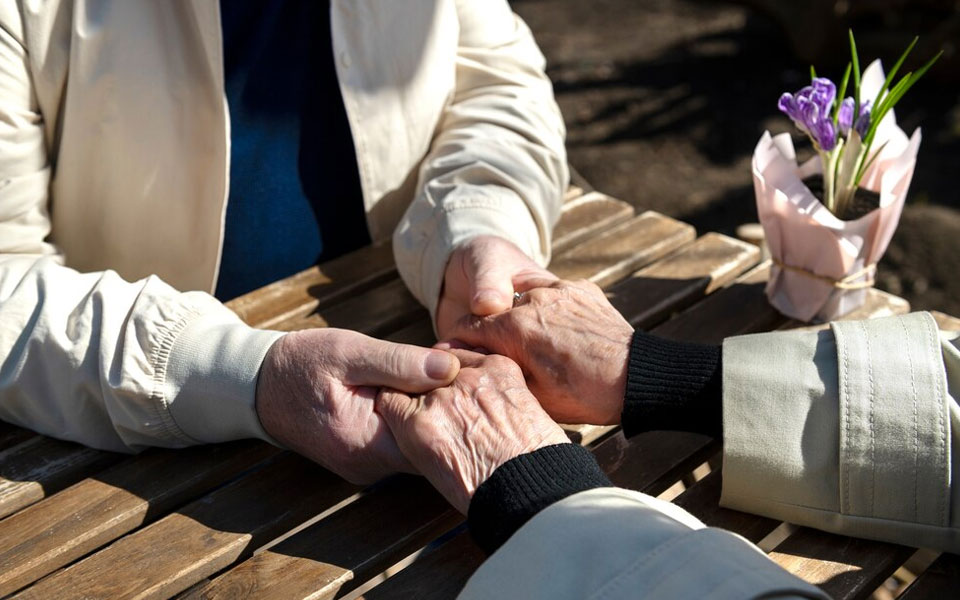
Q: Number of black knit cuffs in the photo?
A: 2